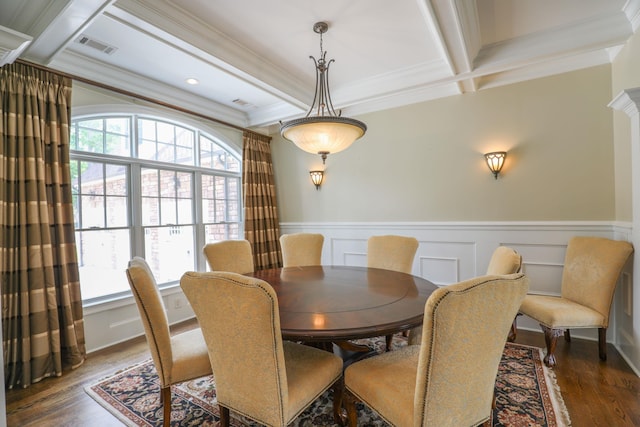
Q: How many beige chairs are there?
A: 8